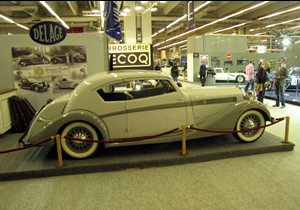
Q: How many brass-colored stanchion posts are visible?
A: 3